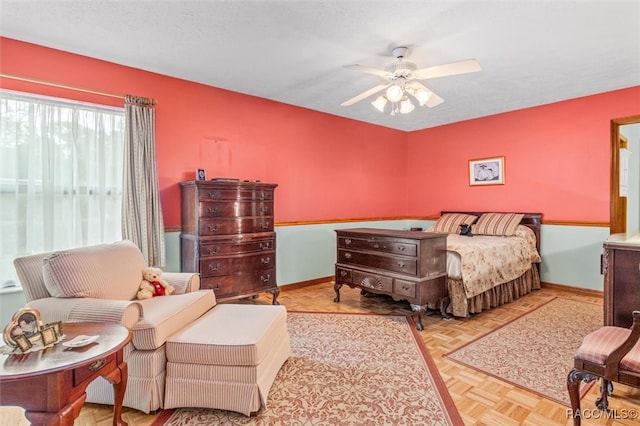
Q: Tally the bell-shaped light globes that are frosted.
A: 4